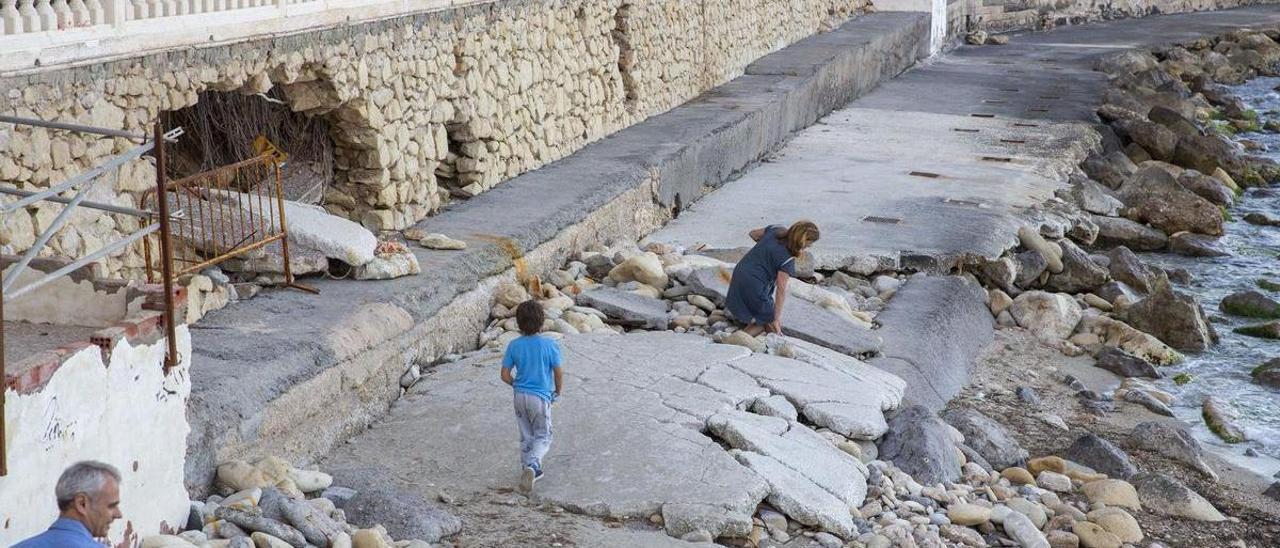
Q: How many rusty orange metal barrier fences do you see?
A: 1